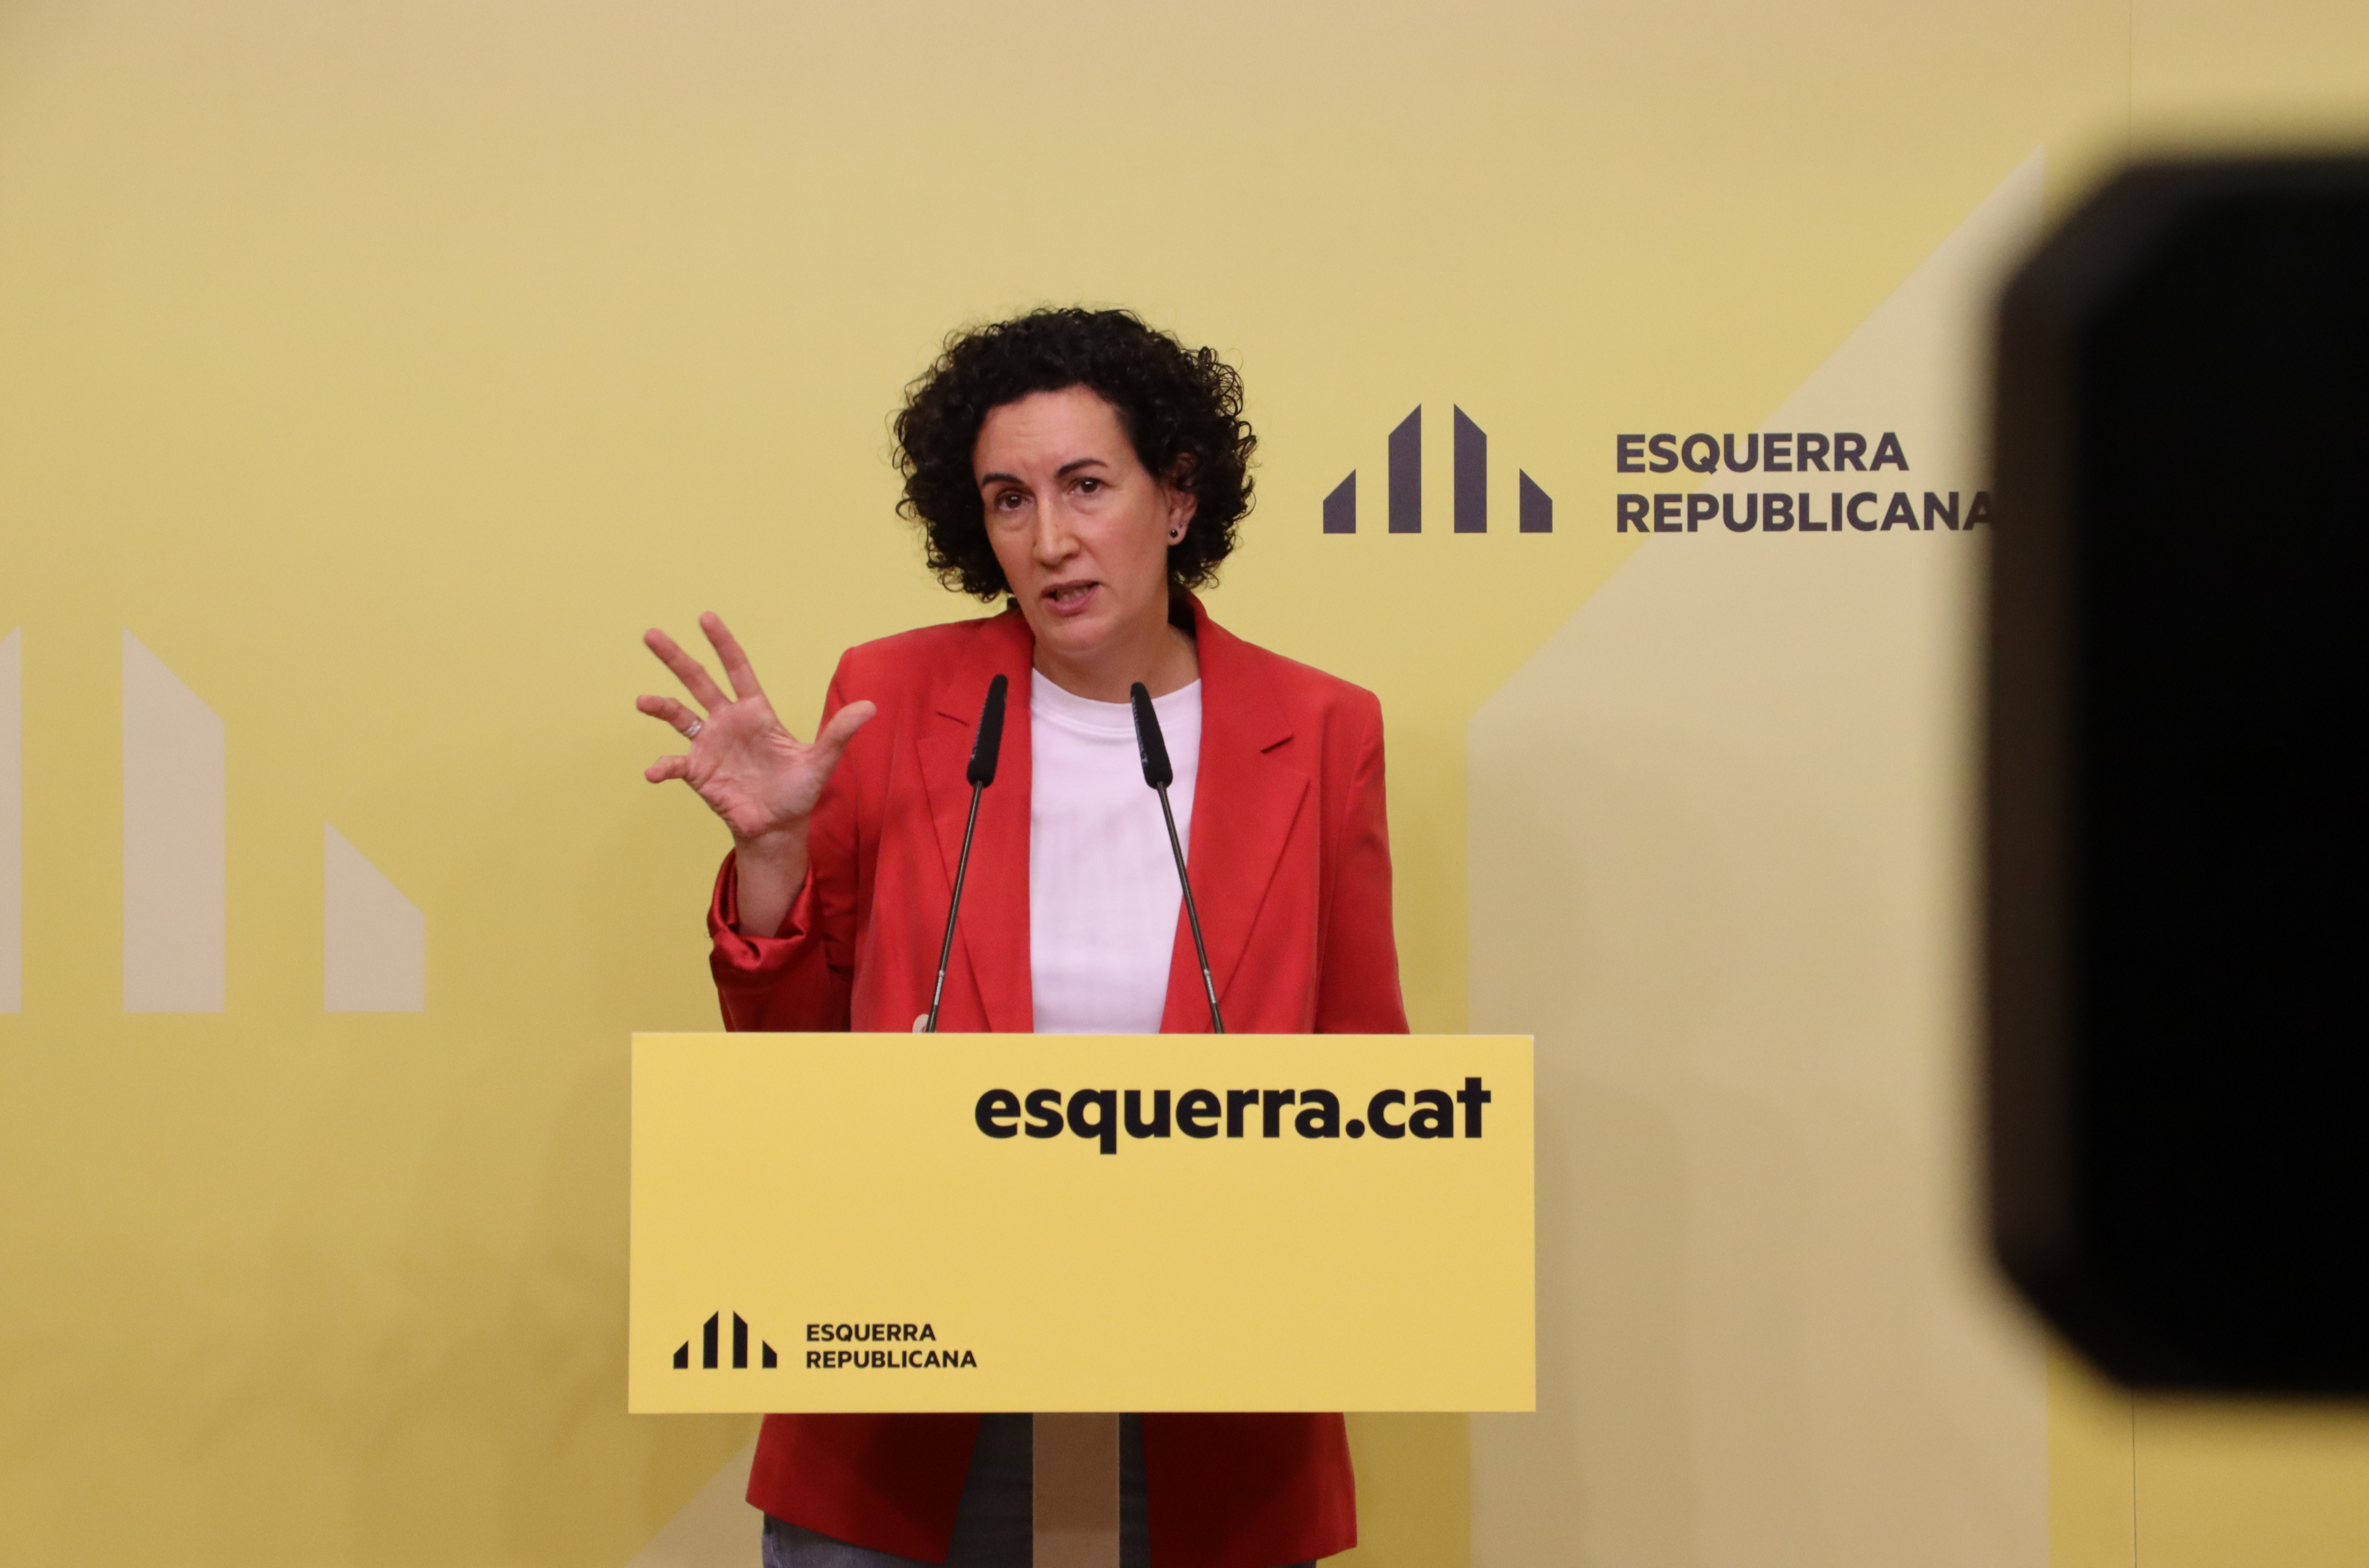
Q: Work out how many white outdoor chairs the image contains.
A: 0